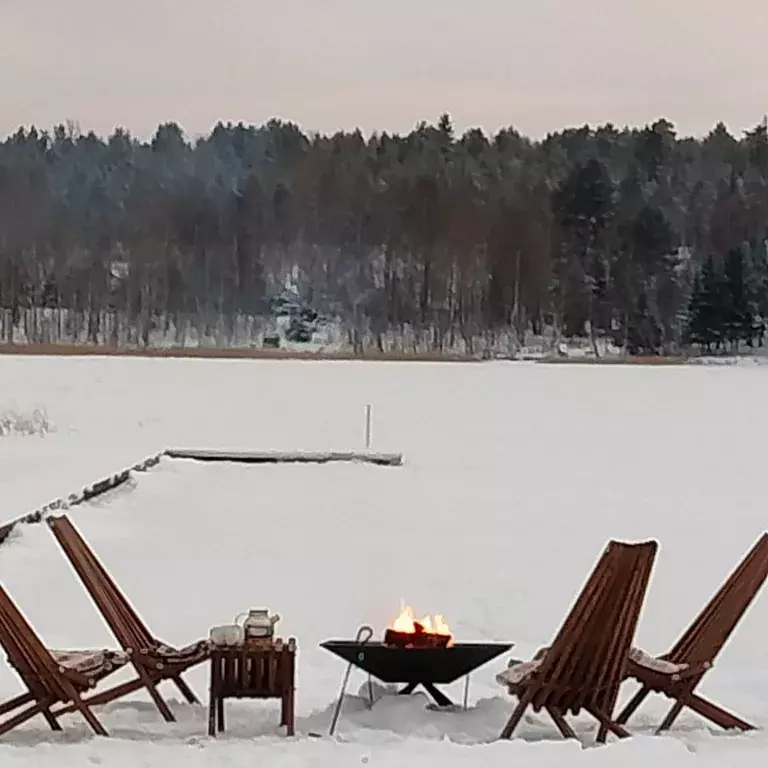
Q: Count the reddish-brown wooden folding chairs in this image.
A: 4